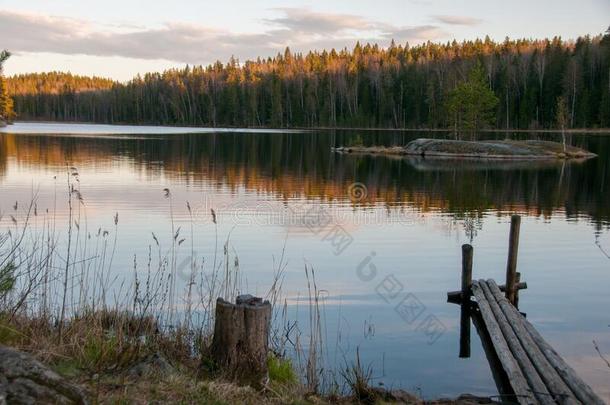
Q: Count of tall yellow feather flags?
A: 0